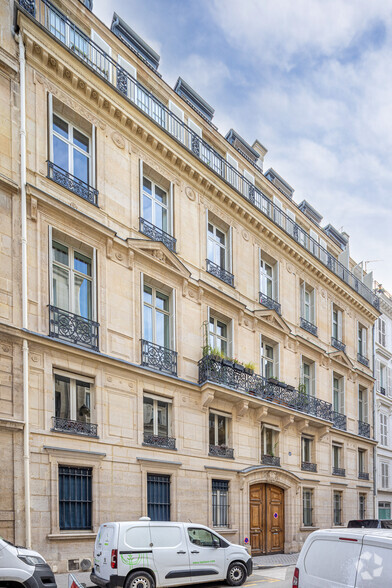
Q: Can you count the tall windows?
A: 14